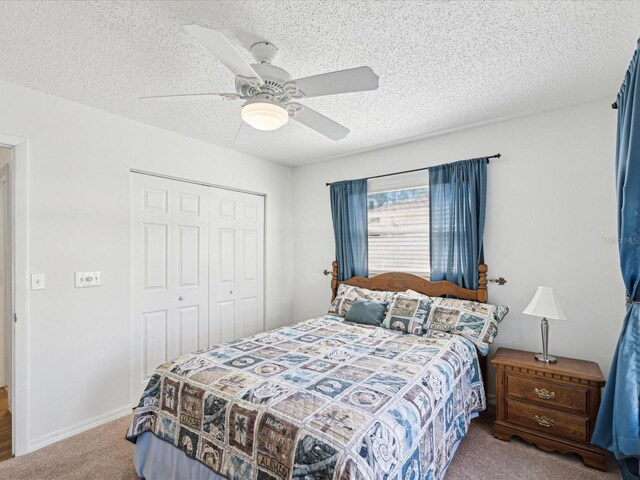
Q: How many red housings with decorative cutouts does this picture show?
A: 0